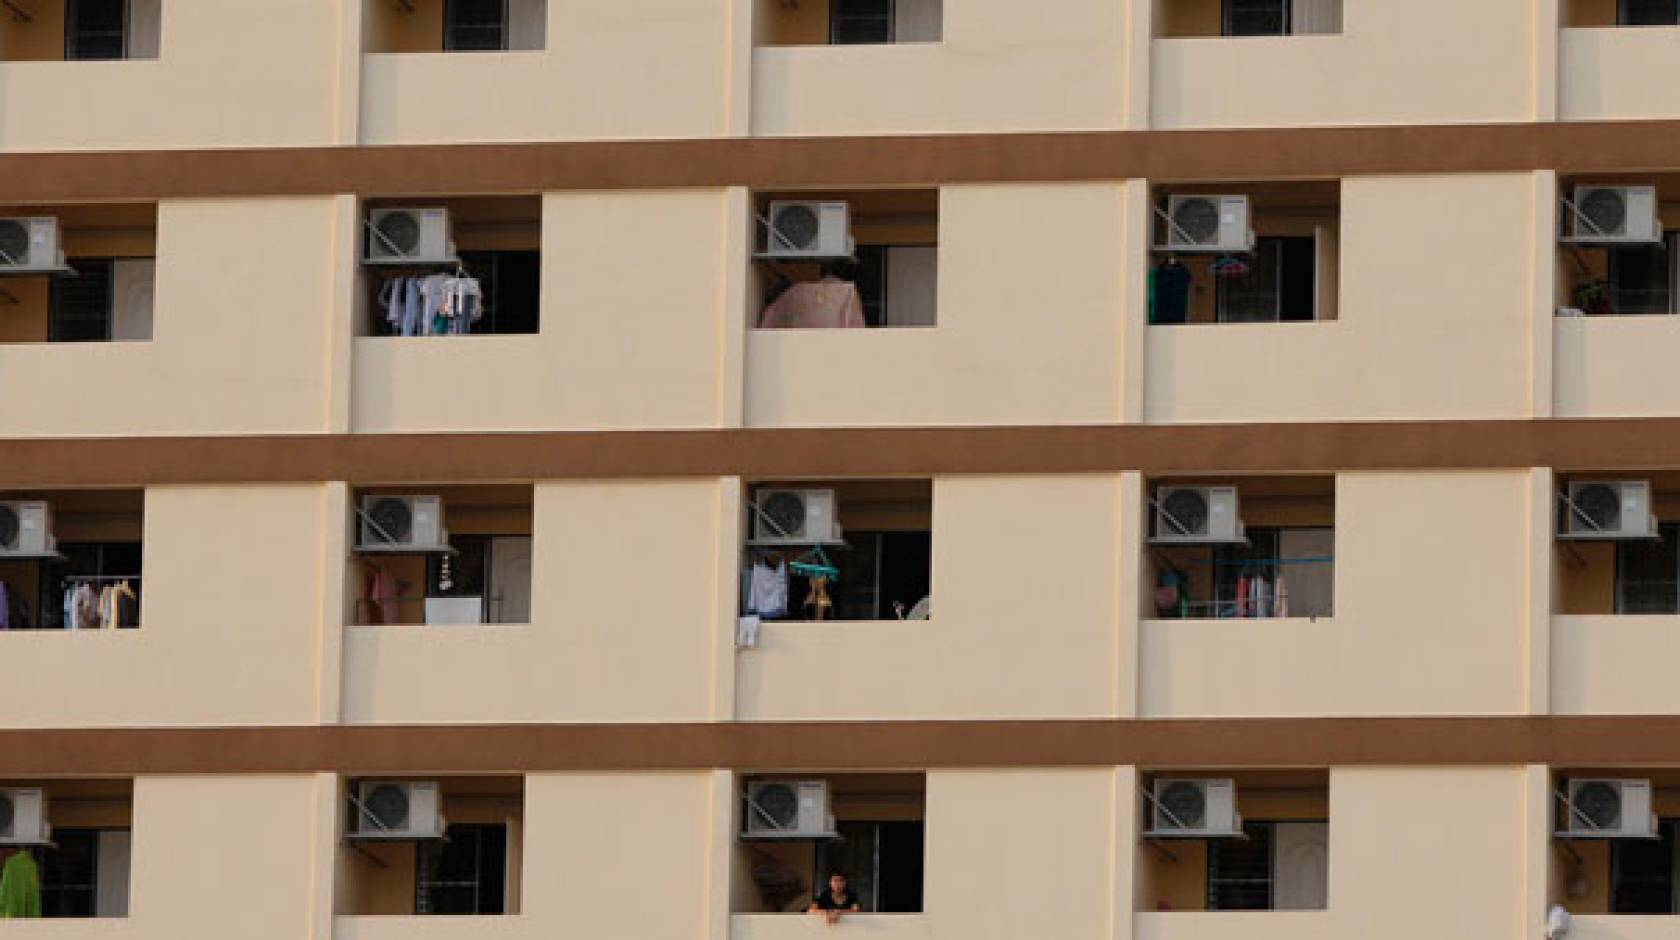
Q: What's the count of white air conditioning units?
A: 15